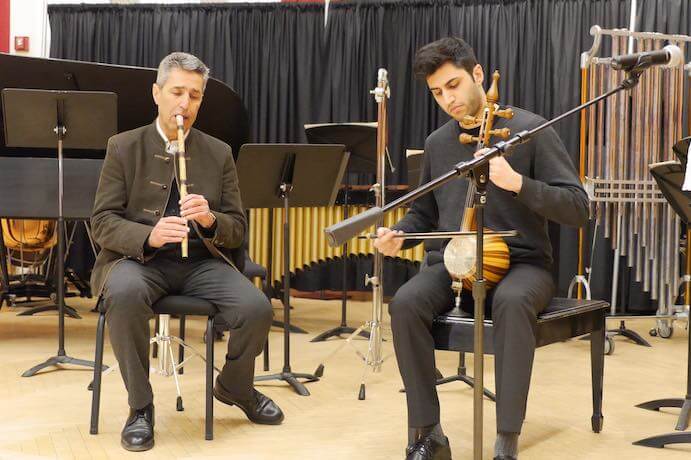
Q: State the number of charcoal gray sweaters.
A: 1